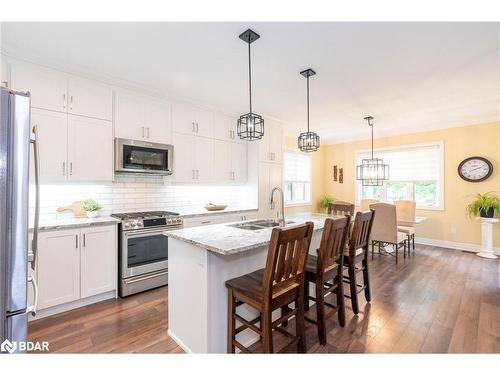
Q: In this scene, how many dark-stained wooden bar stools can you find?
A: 4